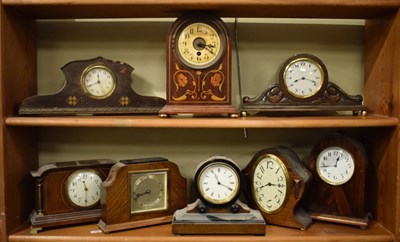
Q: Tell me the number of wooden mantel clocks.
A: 8